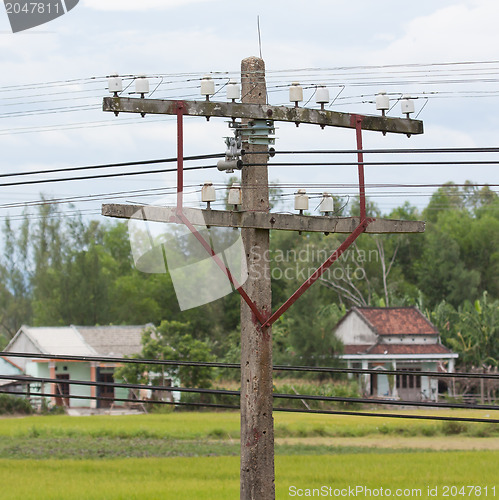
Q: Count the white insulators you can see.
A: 12